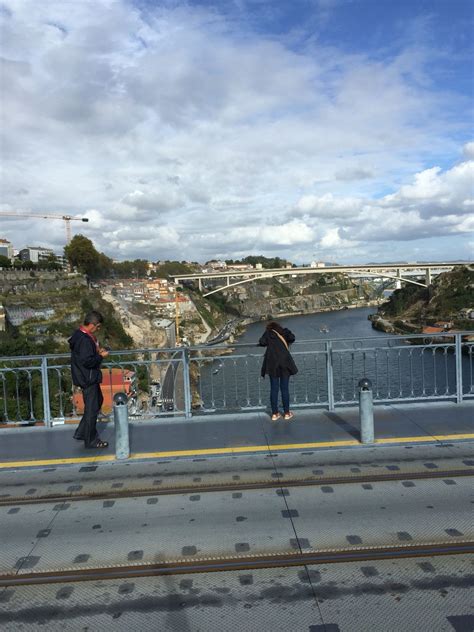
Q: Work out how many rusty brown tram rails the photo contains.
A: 2